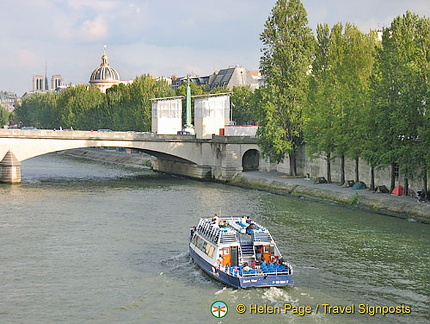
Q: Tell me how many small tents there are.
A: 5